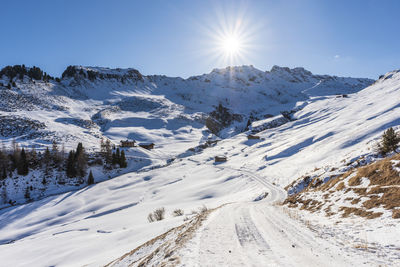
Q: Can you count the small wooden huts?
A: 4